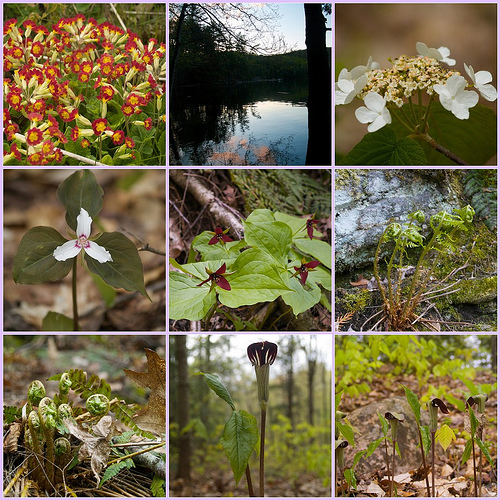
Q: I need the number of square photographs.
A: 9